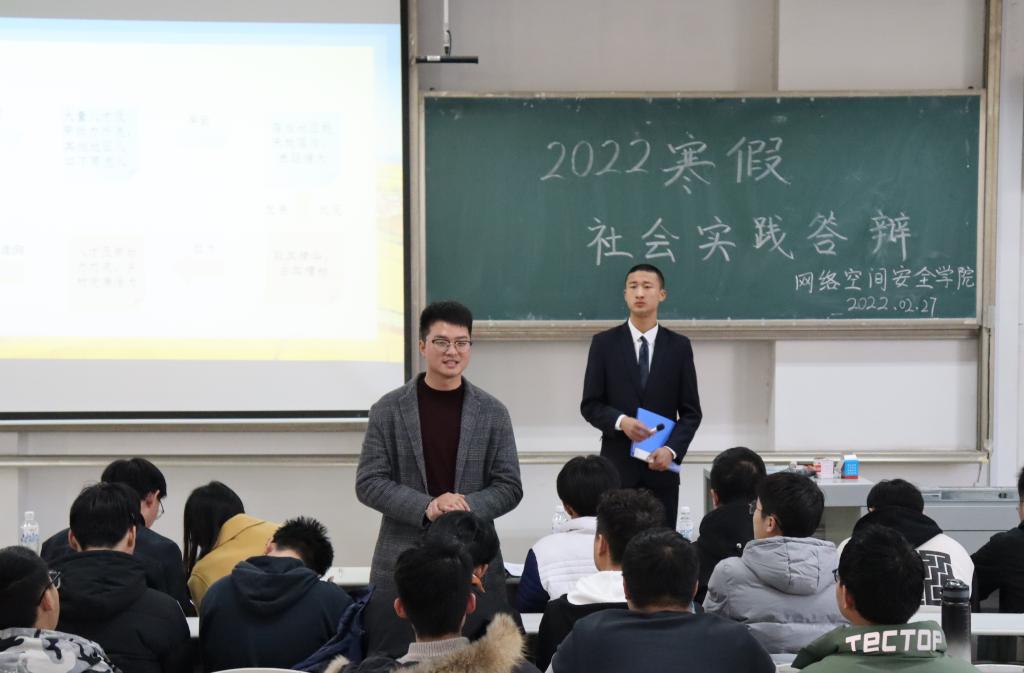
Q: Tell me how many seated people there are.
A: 15